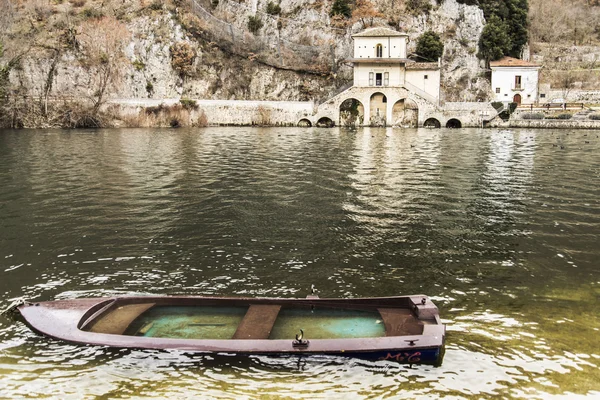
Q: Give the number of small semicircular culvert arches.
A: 4